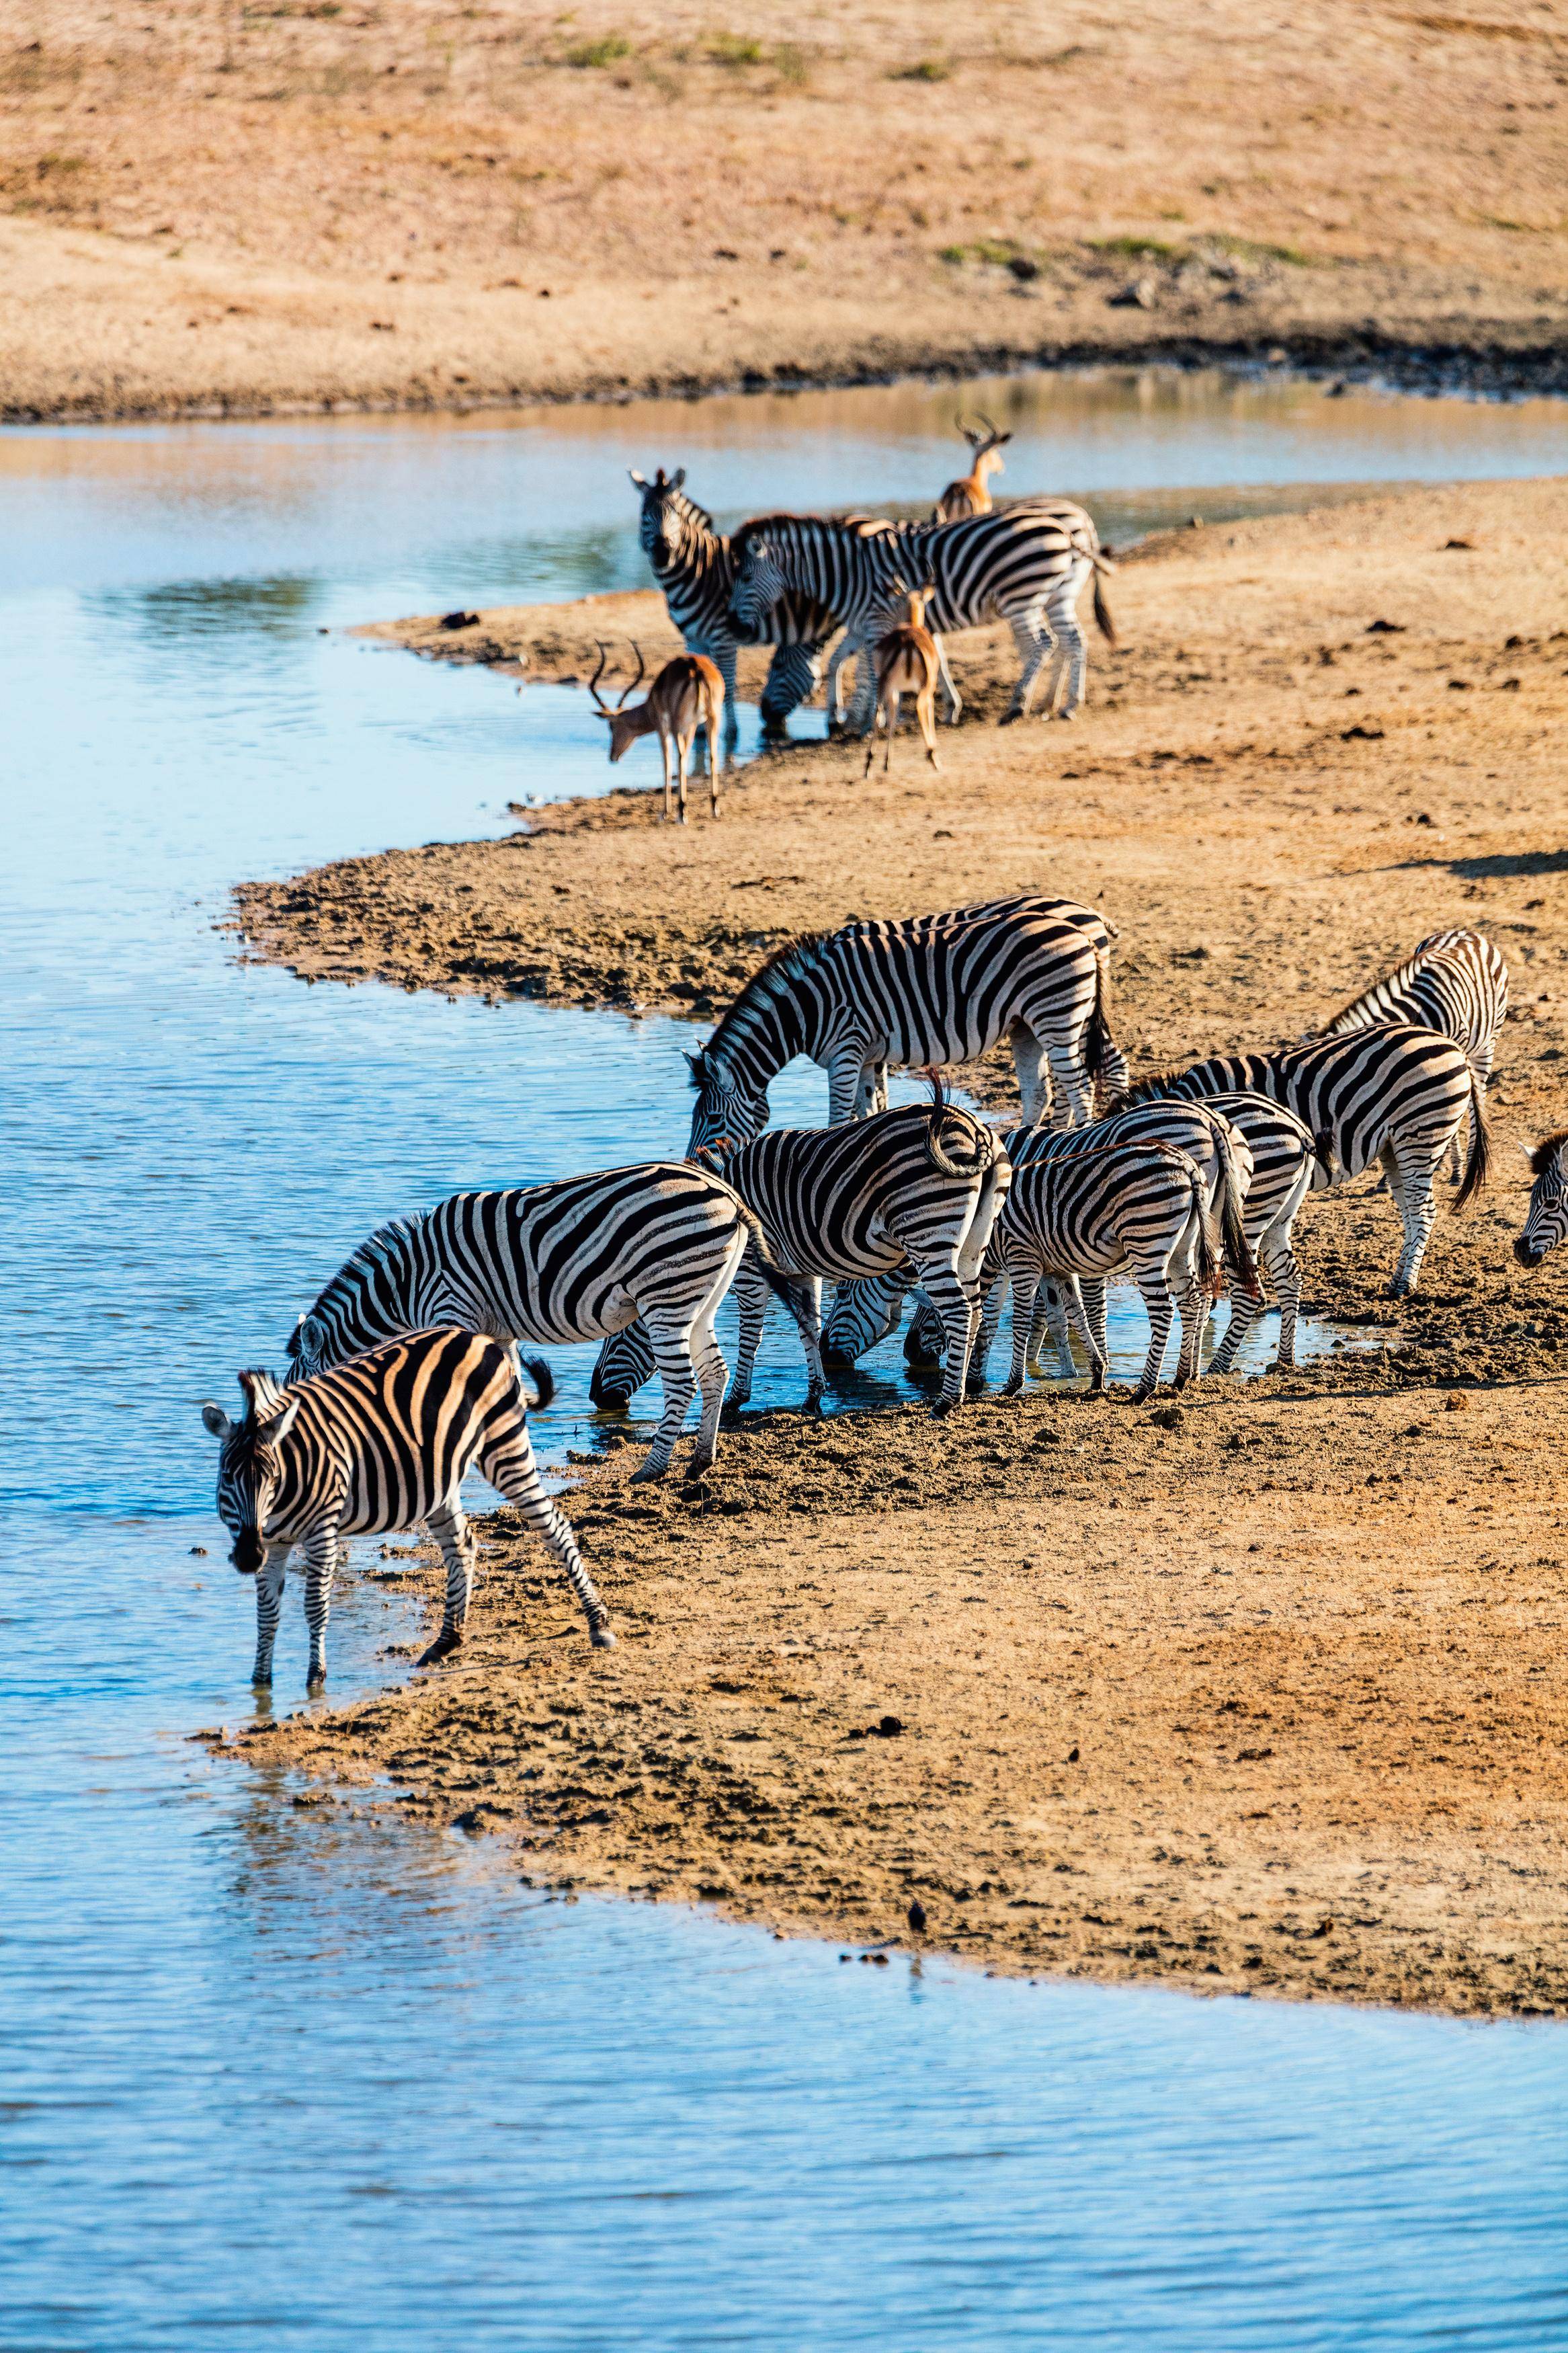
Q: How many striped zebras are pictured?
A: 14